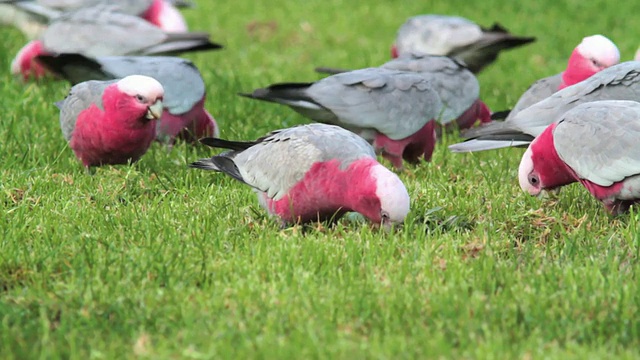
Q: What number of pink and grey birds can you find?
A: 11